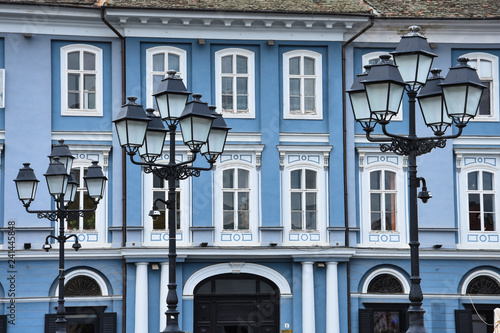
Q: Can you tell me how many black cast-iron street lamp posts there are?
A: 3